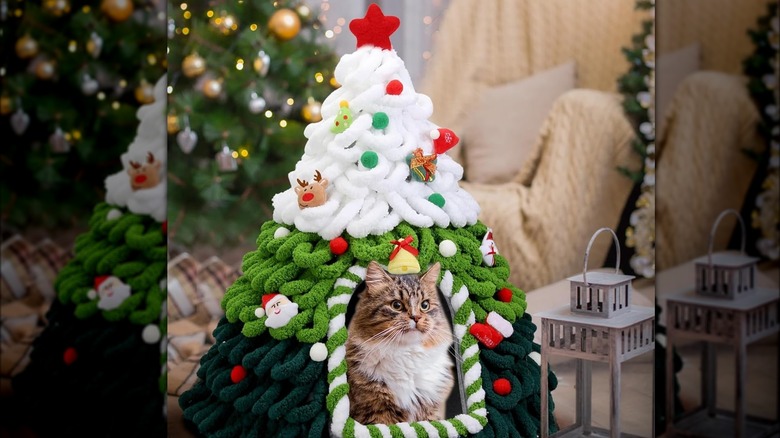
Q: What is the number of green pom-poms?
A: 3